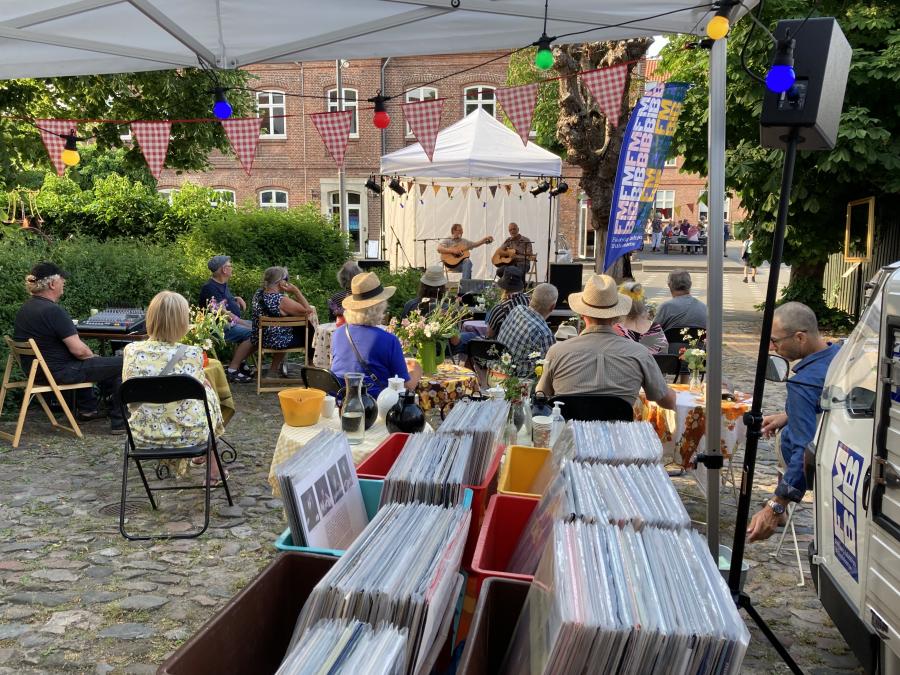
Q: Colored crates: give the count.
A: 6